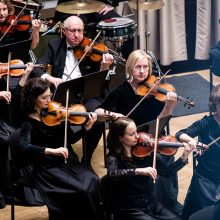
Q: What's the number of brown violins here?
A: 6